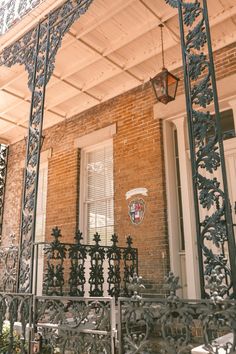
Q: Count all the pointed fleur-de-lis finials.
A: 5